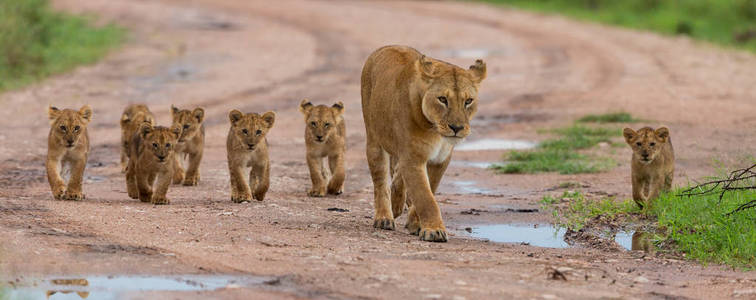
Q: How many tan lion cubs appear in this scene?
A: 7